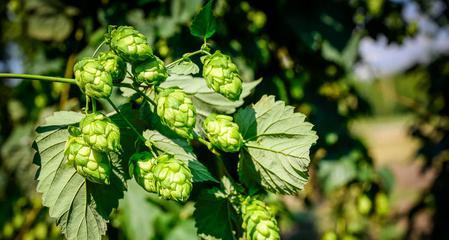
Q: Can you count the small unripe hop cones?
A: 12